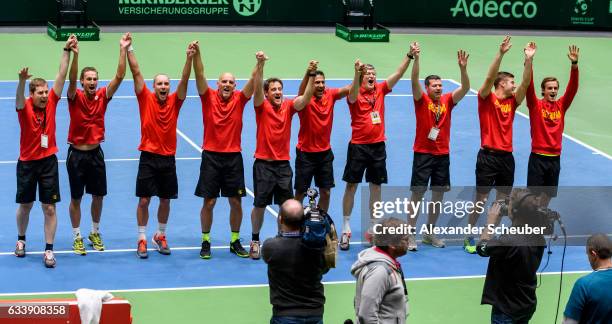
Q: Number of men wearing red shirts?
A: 10